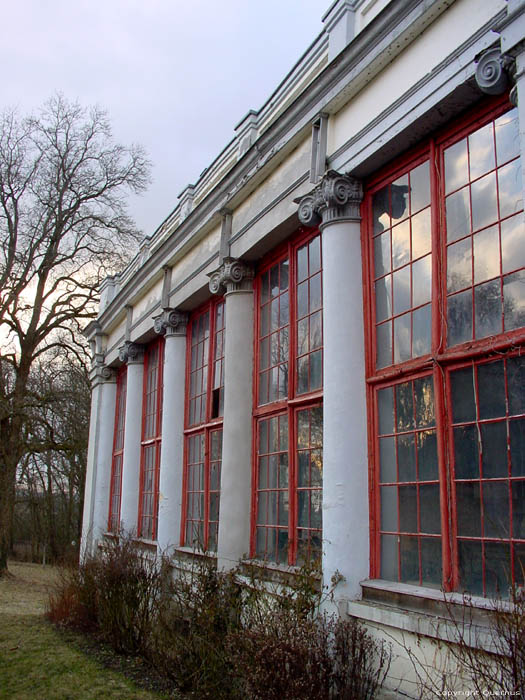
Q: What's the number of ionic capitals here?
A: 6